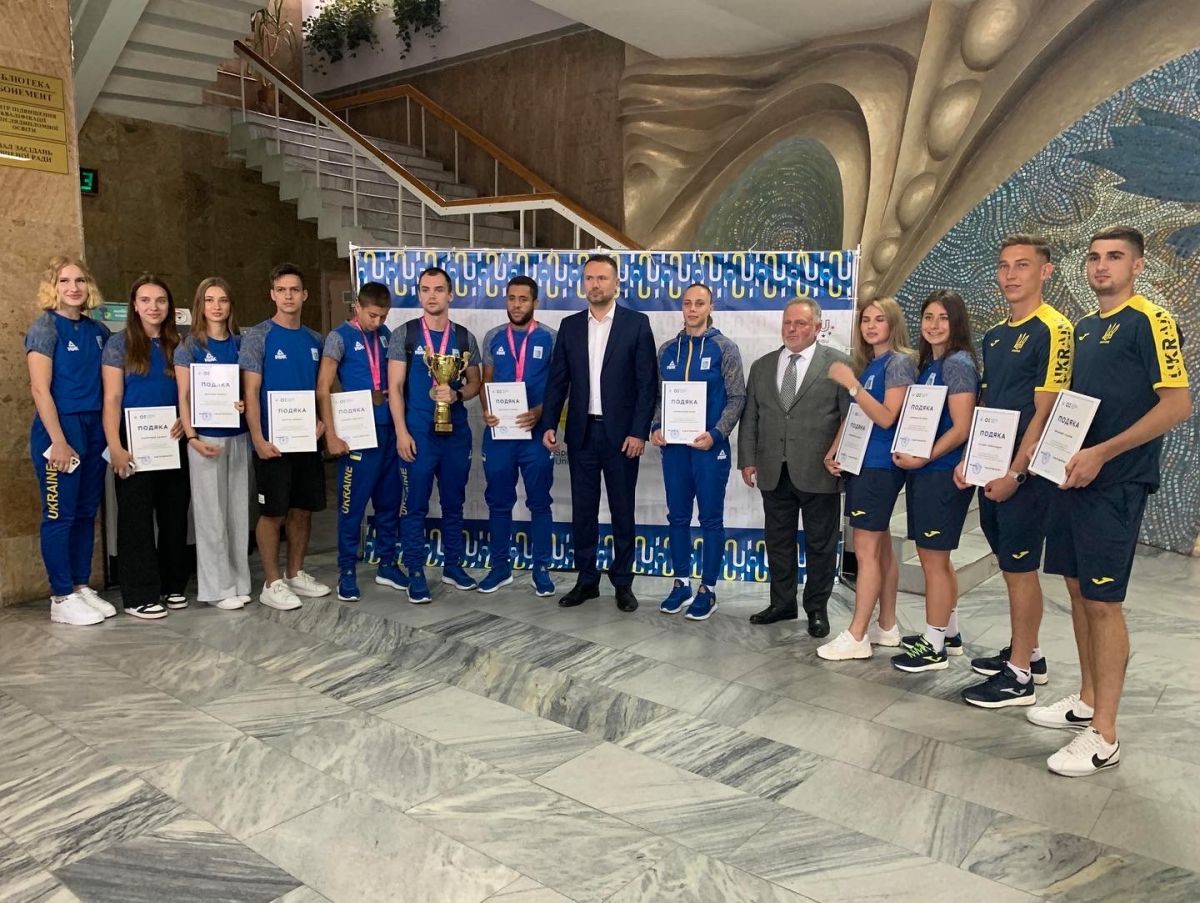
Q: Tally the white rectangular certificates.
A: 10